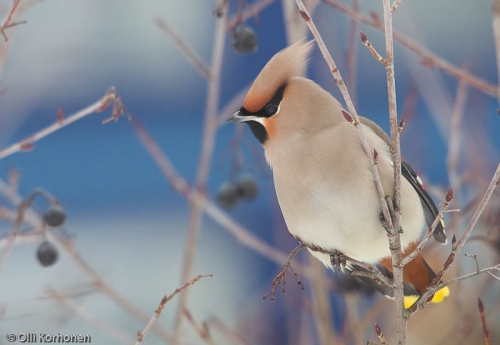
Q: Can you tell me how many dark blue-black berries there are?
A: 5